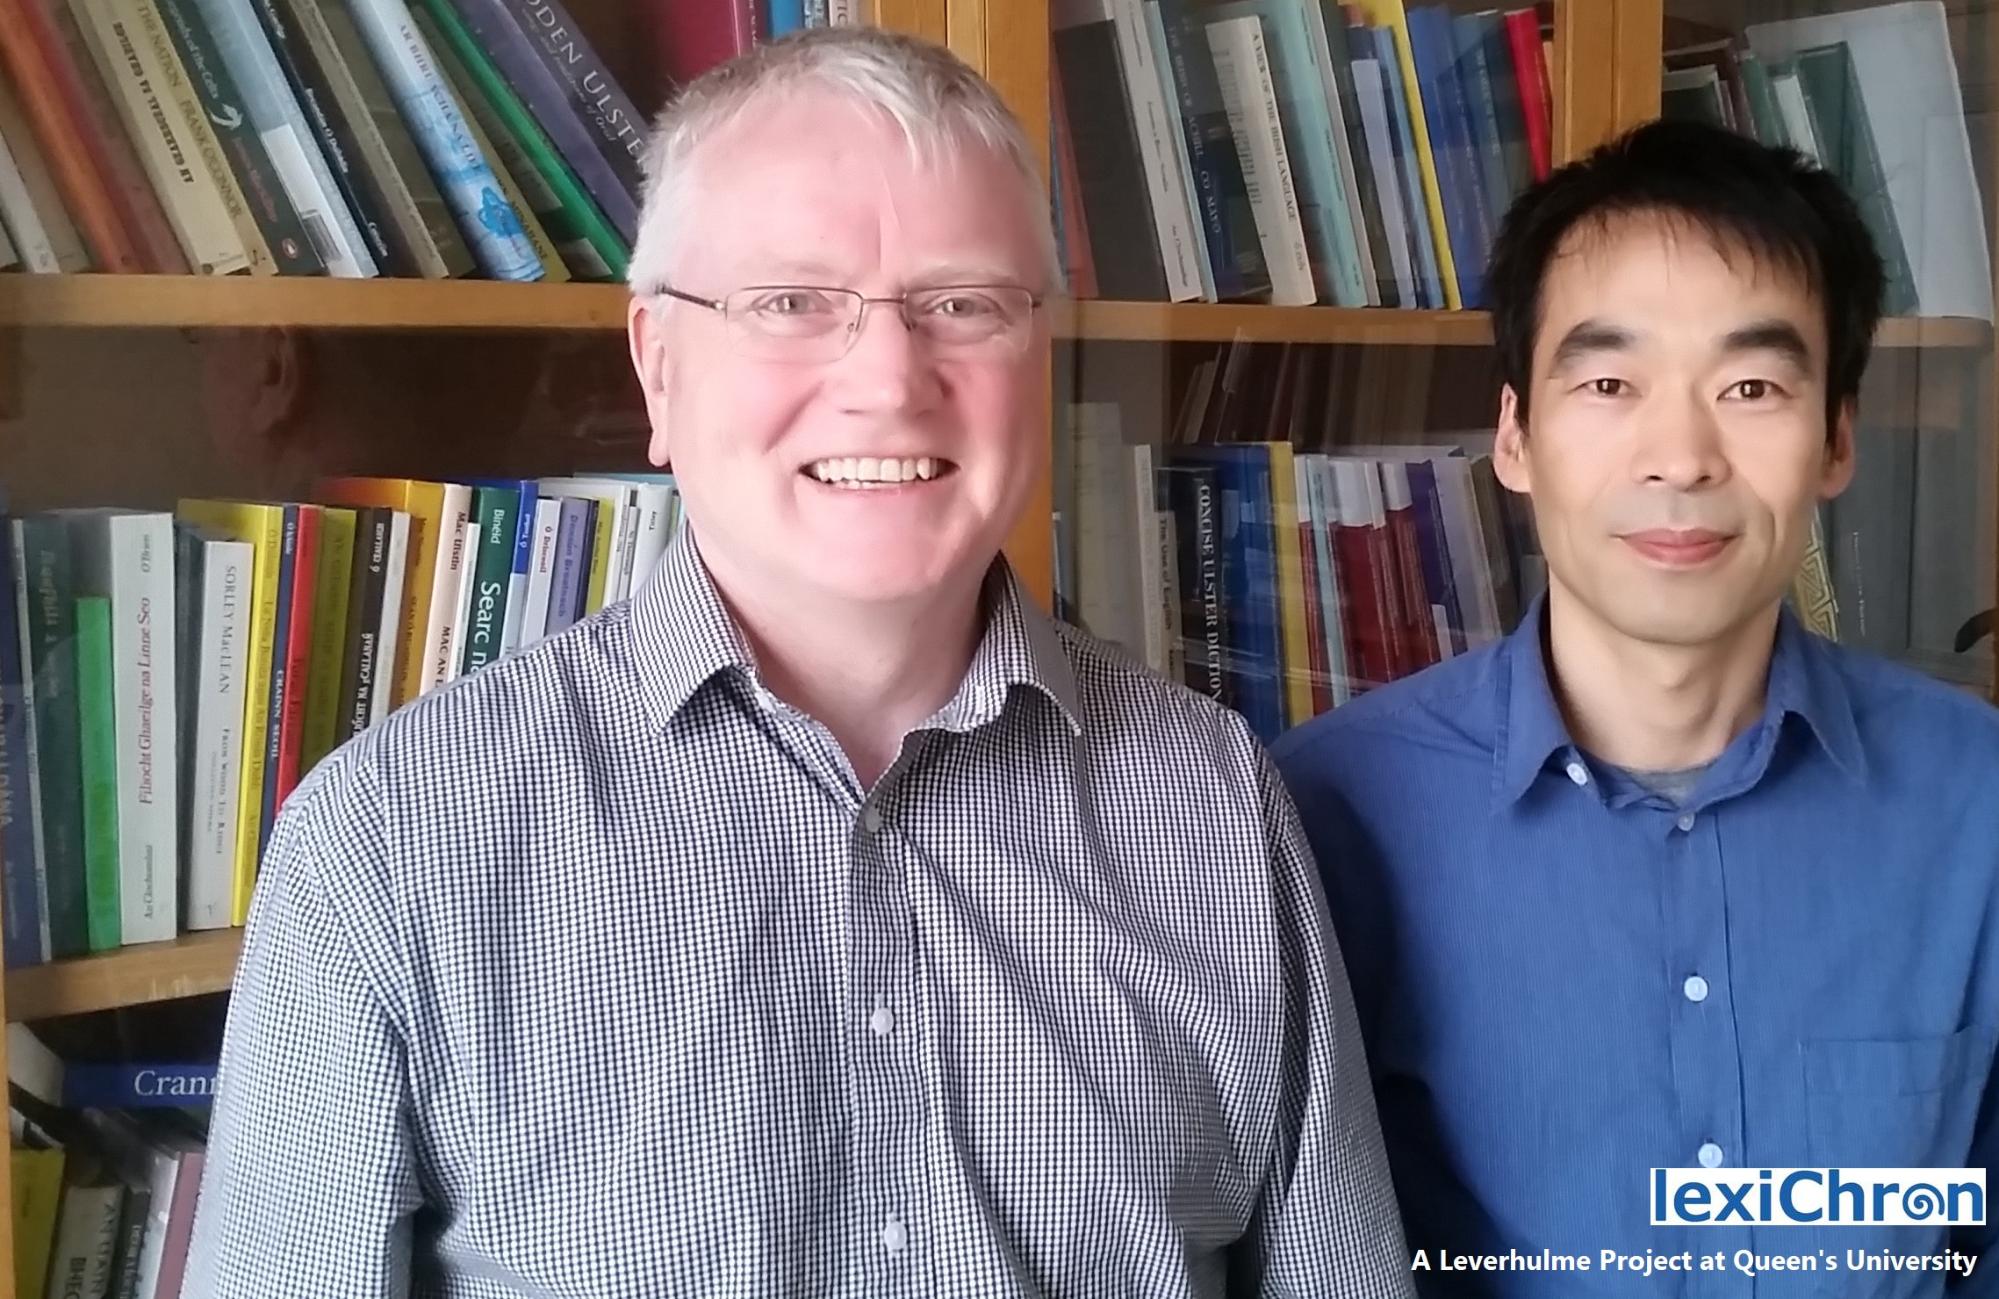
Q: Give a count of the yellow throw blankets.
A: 0